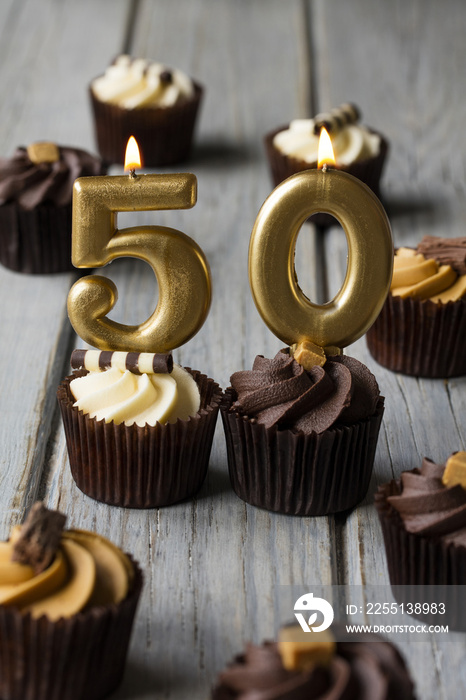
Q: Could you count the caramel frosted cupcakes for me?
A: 2